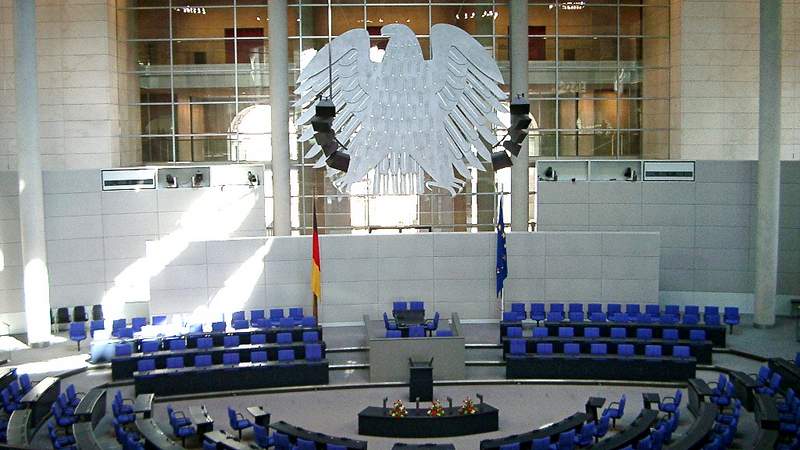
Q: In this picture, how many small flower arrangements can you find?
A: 3